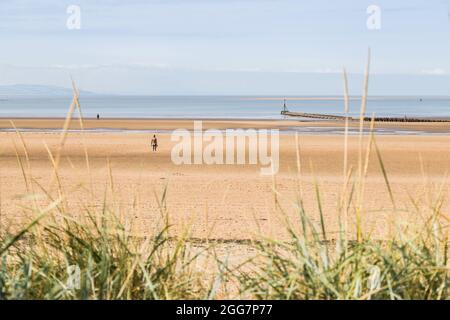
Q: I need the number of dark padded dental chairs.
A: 0